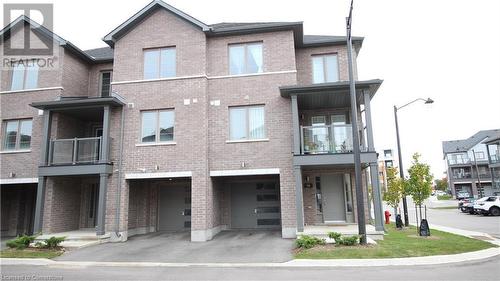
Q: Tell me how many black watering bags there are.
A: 2